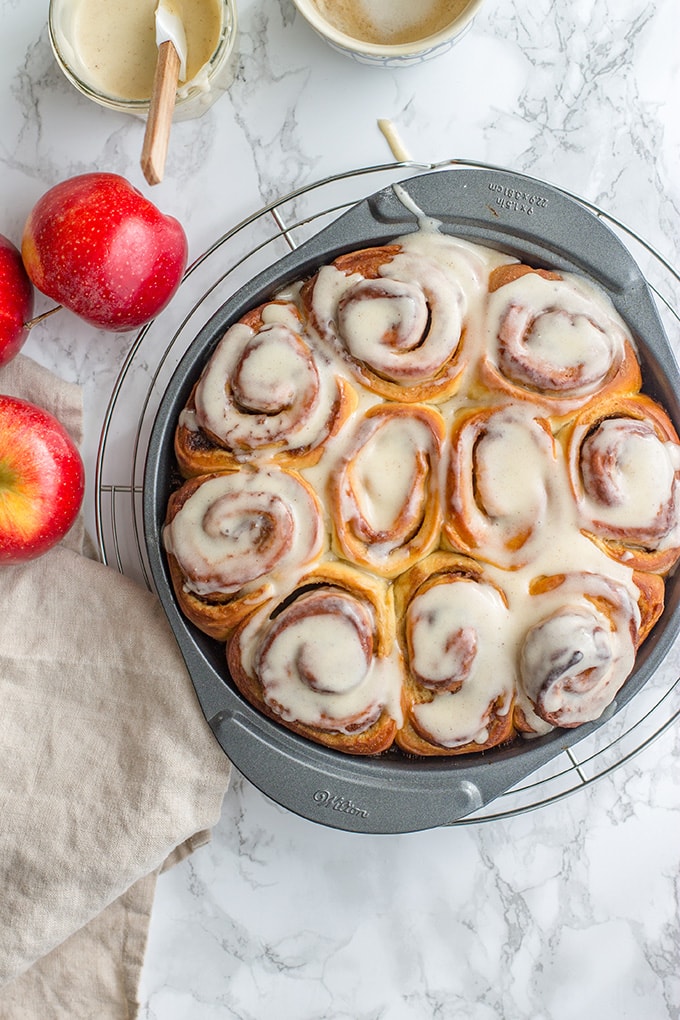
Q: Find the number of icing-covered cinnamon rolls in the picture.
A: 10